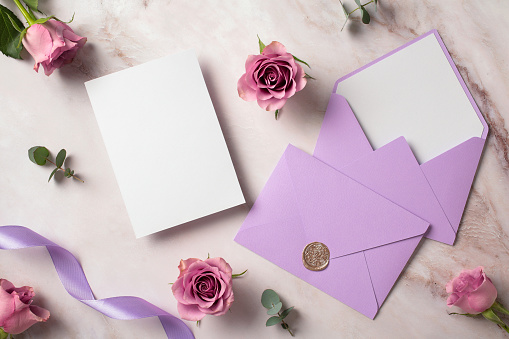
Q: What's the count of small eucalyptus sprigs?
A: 3